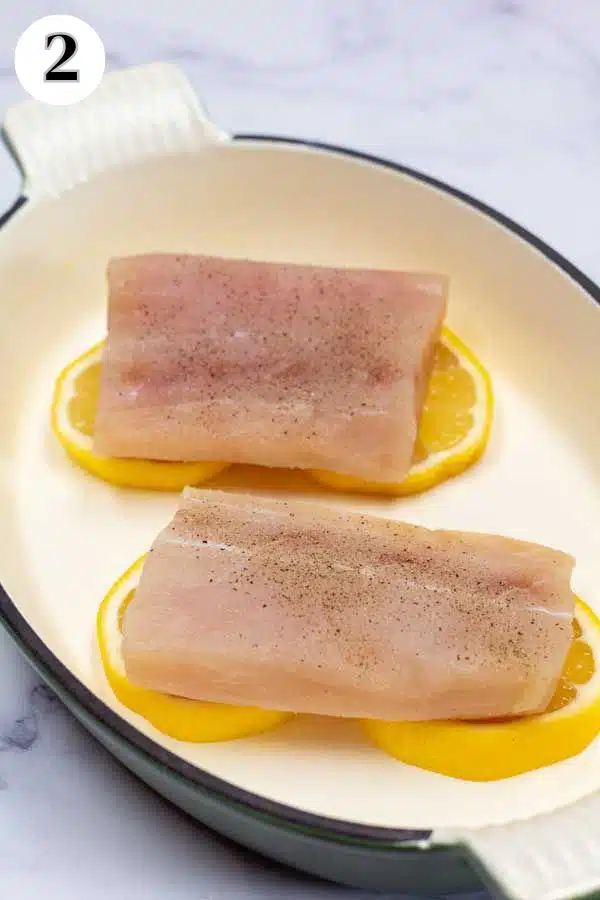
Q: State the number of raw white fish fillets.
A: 2